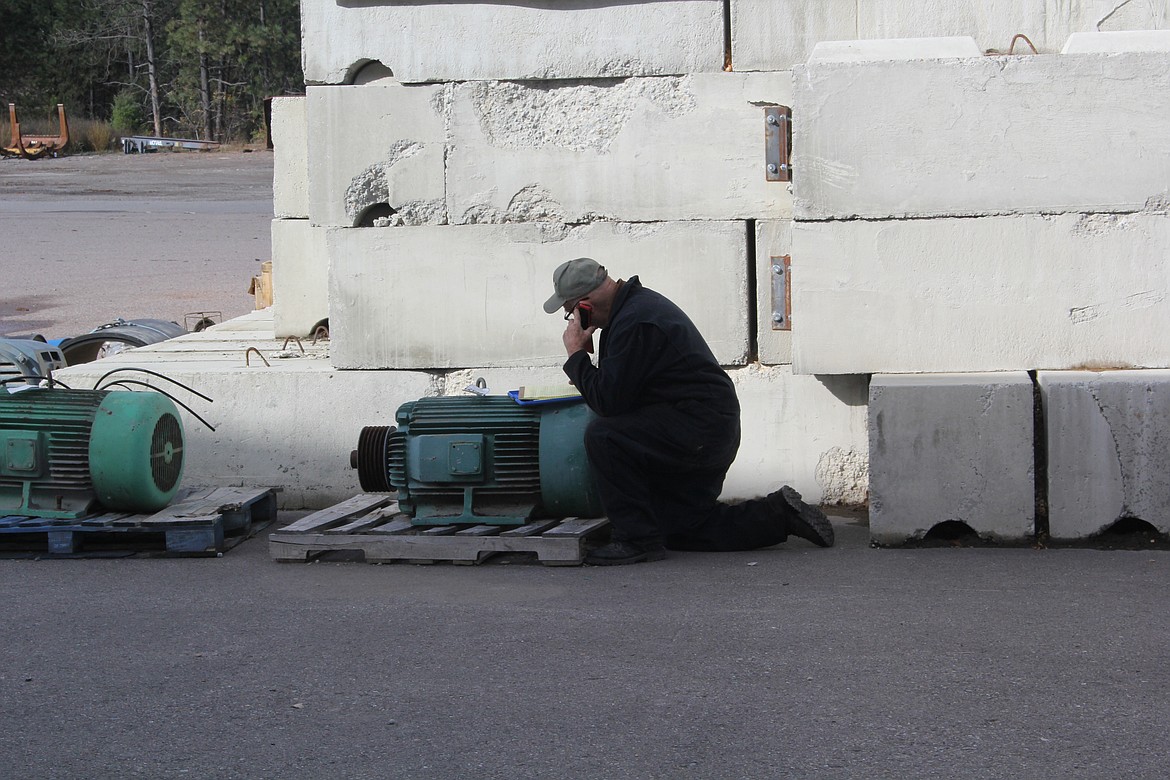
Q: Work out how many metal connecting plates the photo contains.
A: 2